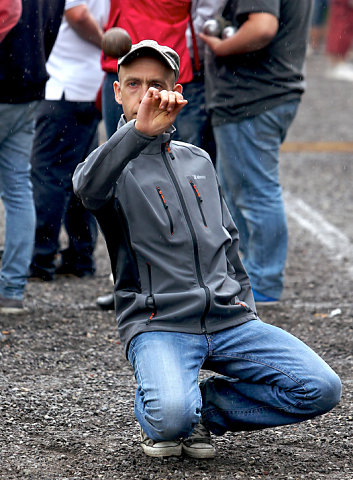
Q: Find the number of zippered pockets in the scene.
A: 4